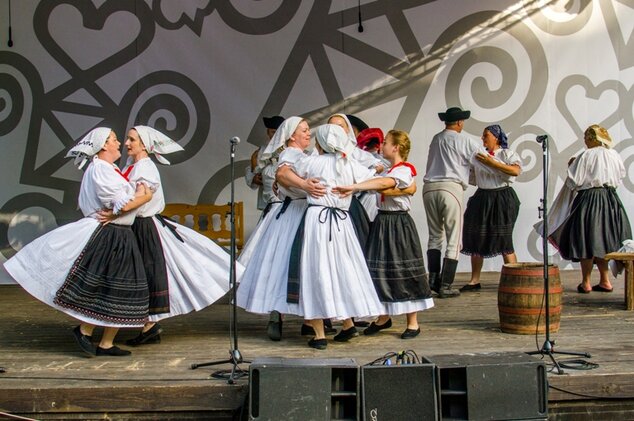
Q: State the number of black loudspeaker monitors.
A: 3